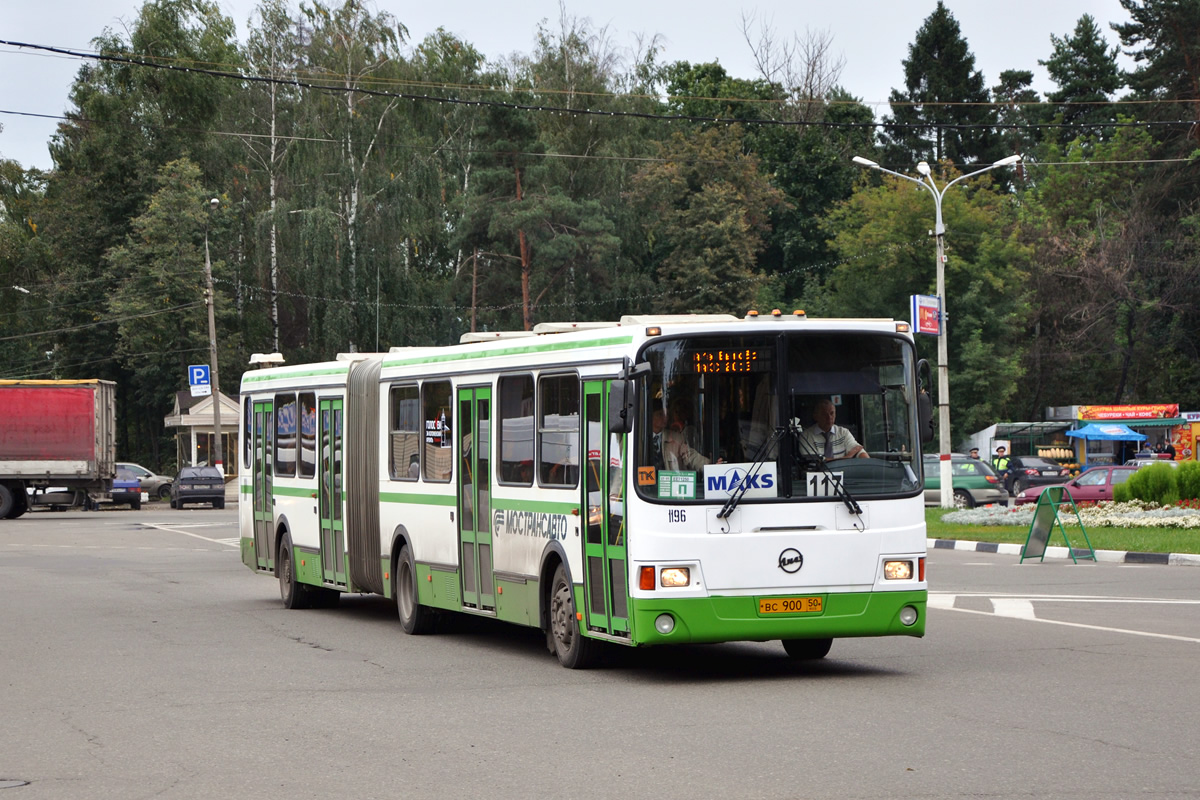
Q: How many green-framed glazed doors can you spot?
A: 4